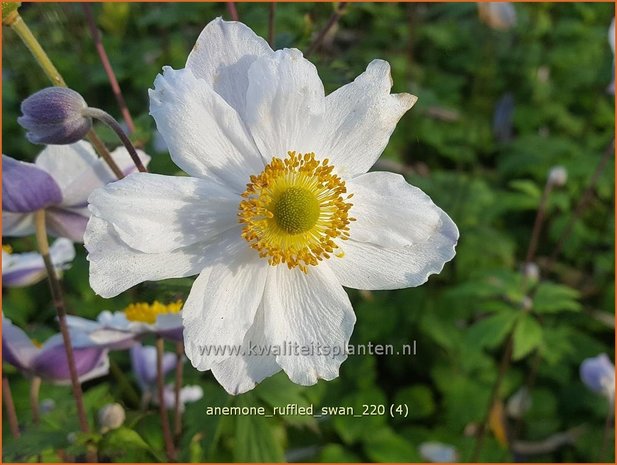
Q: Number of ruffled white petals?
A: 11